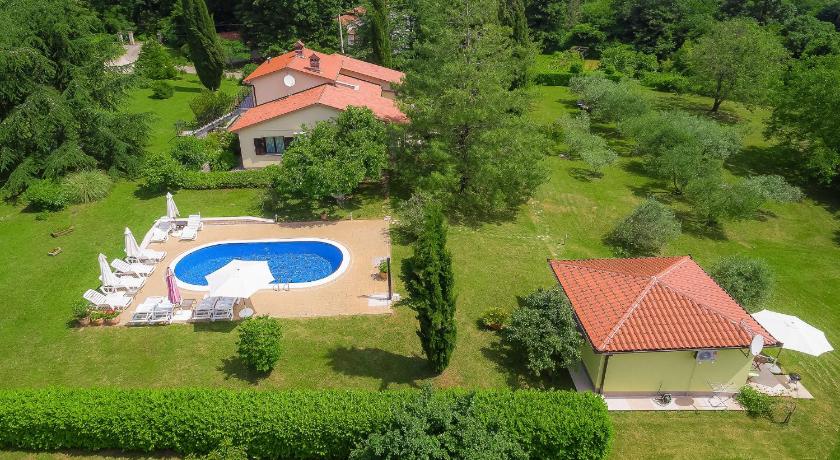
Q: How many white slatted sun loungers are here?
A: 10